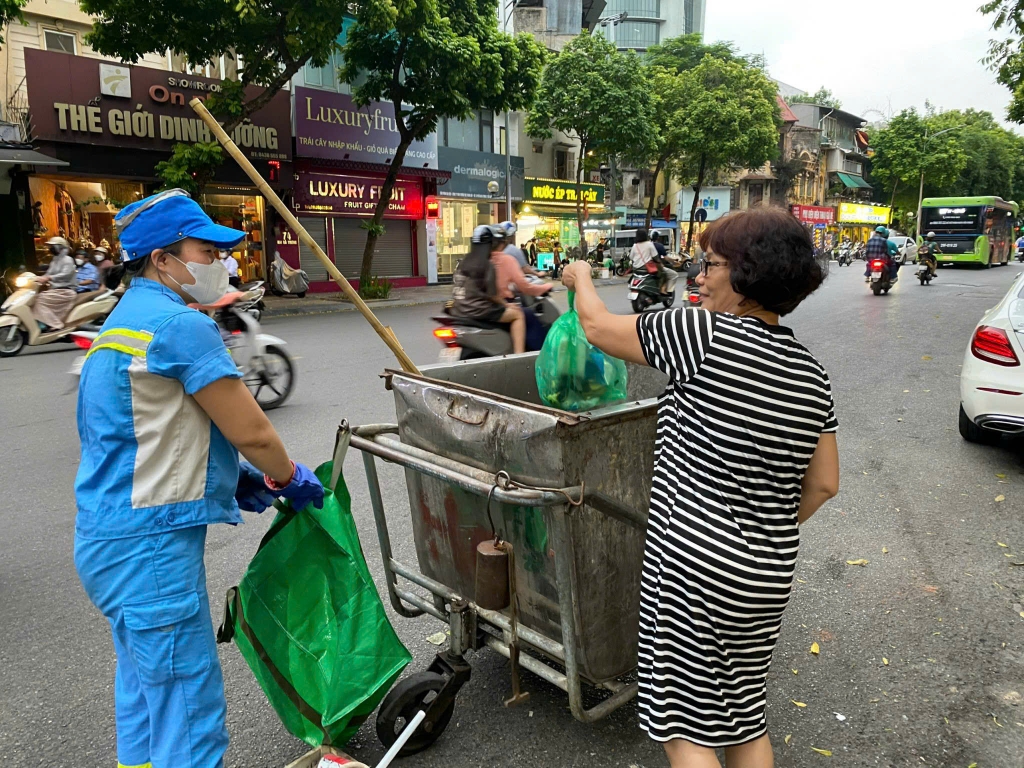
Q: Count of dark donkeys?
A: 0